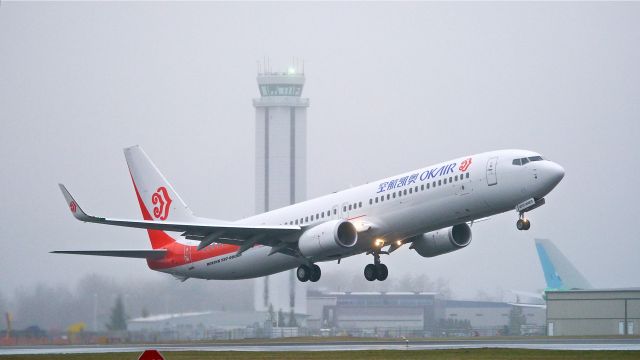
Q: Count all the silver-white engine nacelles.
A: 2